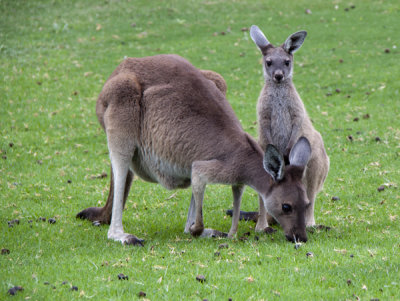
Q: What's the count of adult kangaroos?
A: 1